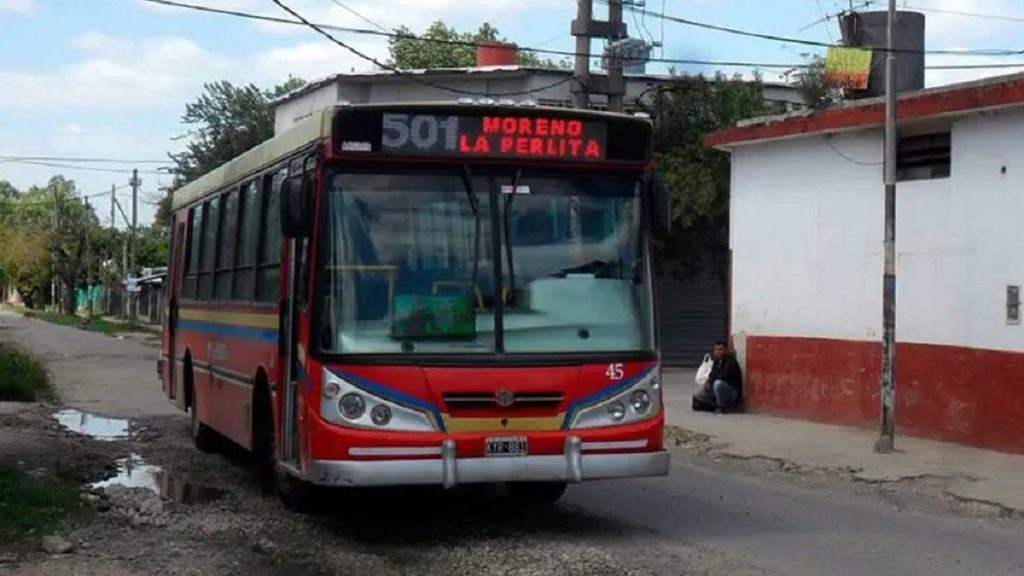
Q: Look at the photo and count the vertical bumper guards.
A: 2